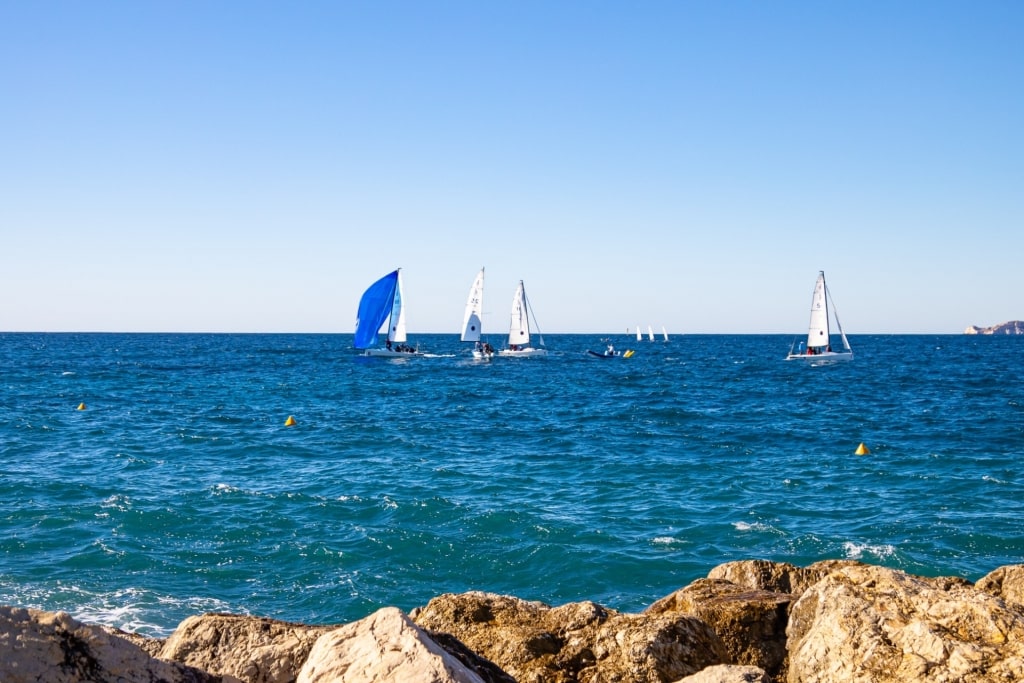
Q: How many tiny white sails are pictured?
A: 3